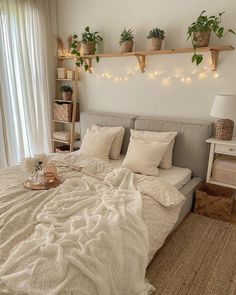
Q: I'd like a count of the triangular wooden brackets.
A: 3